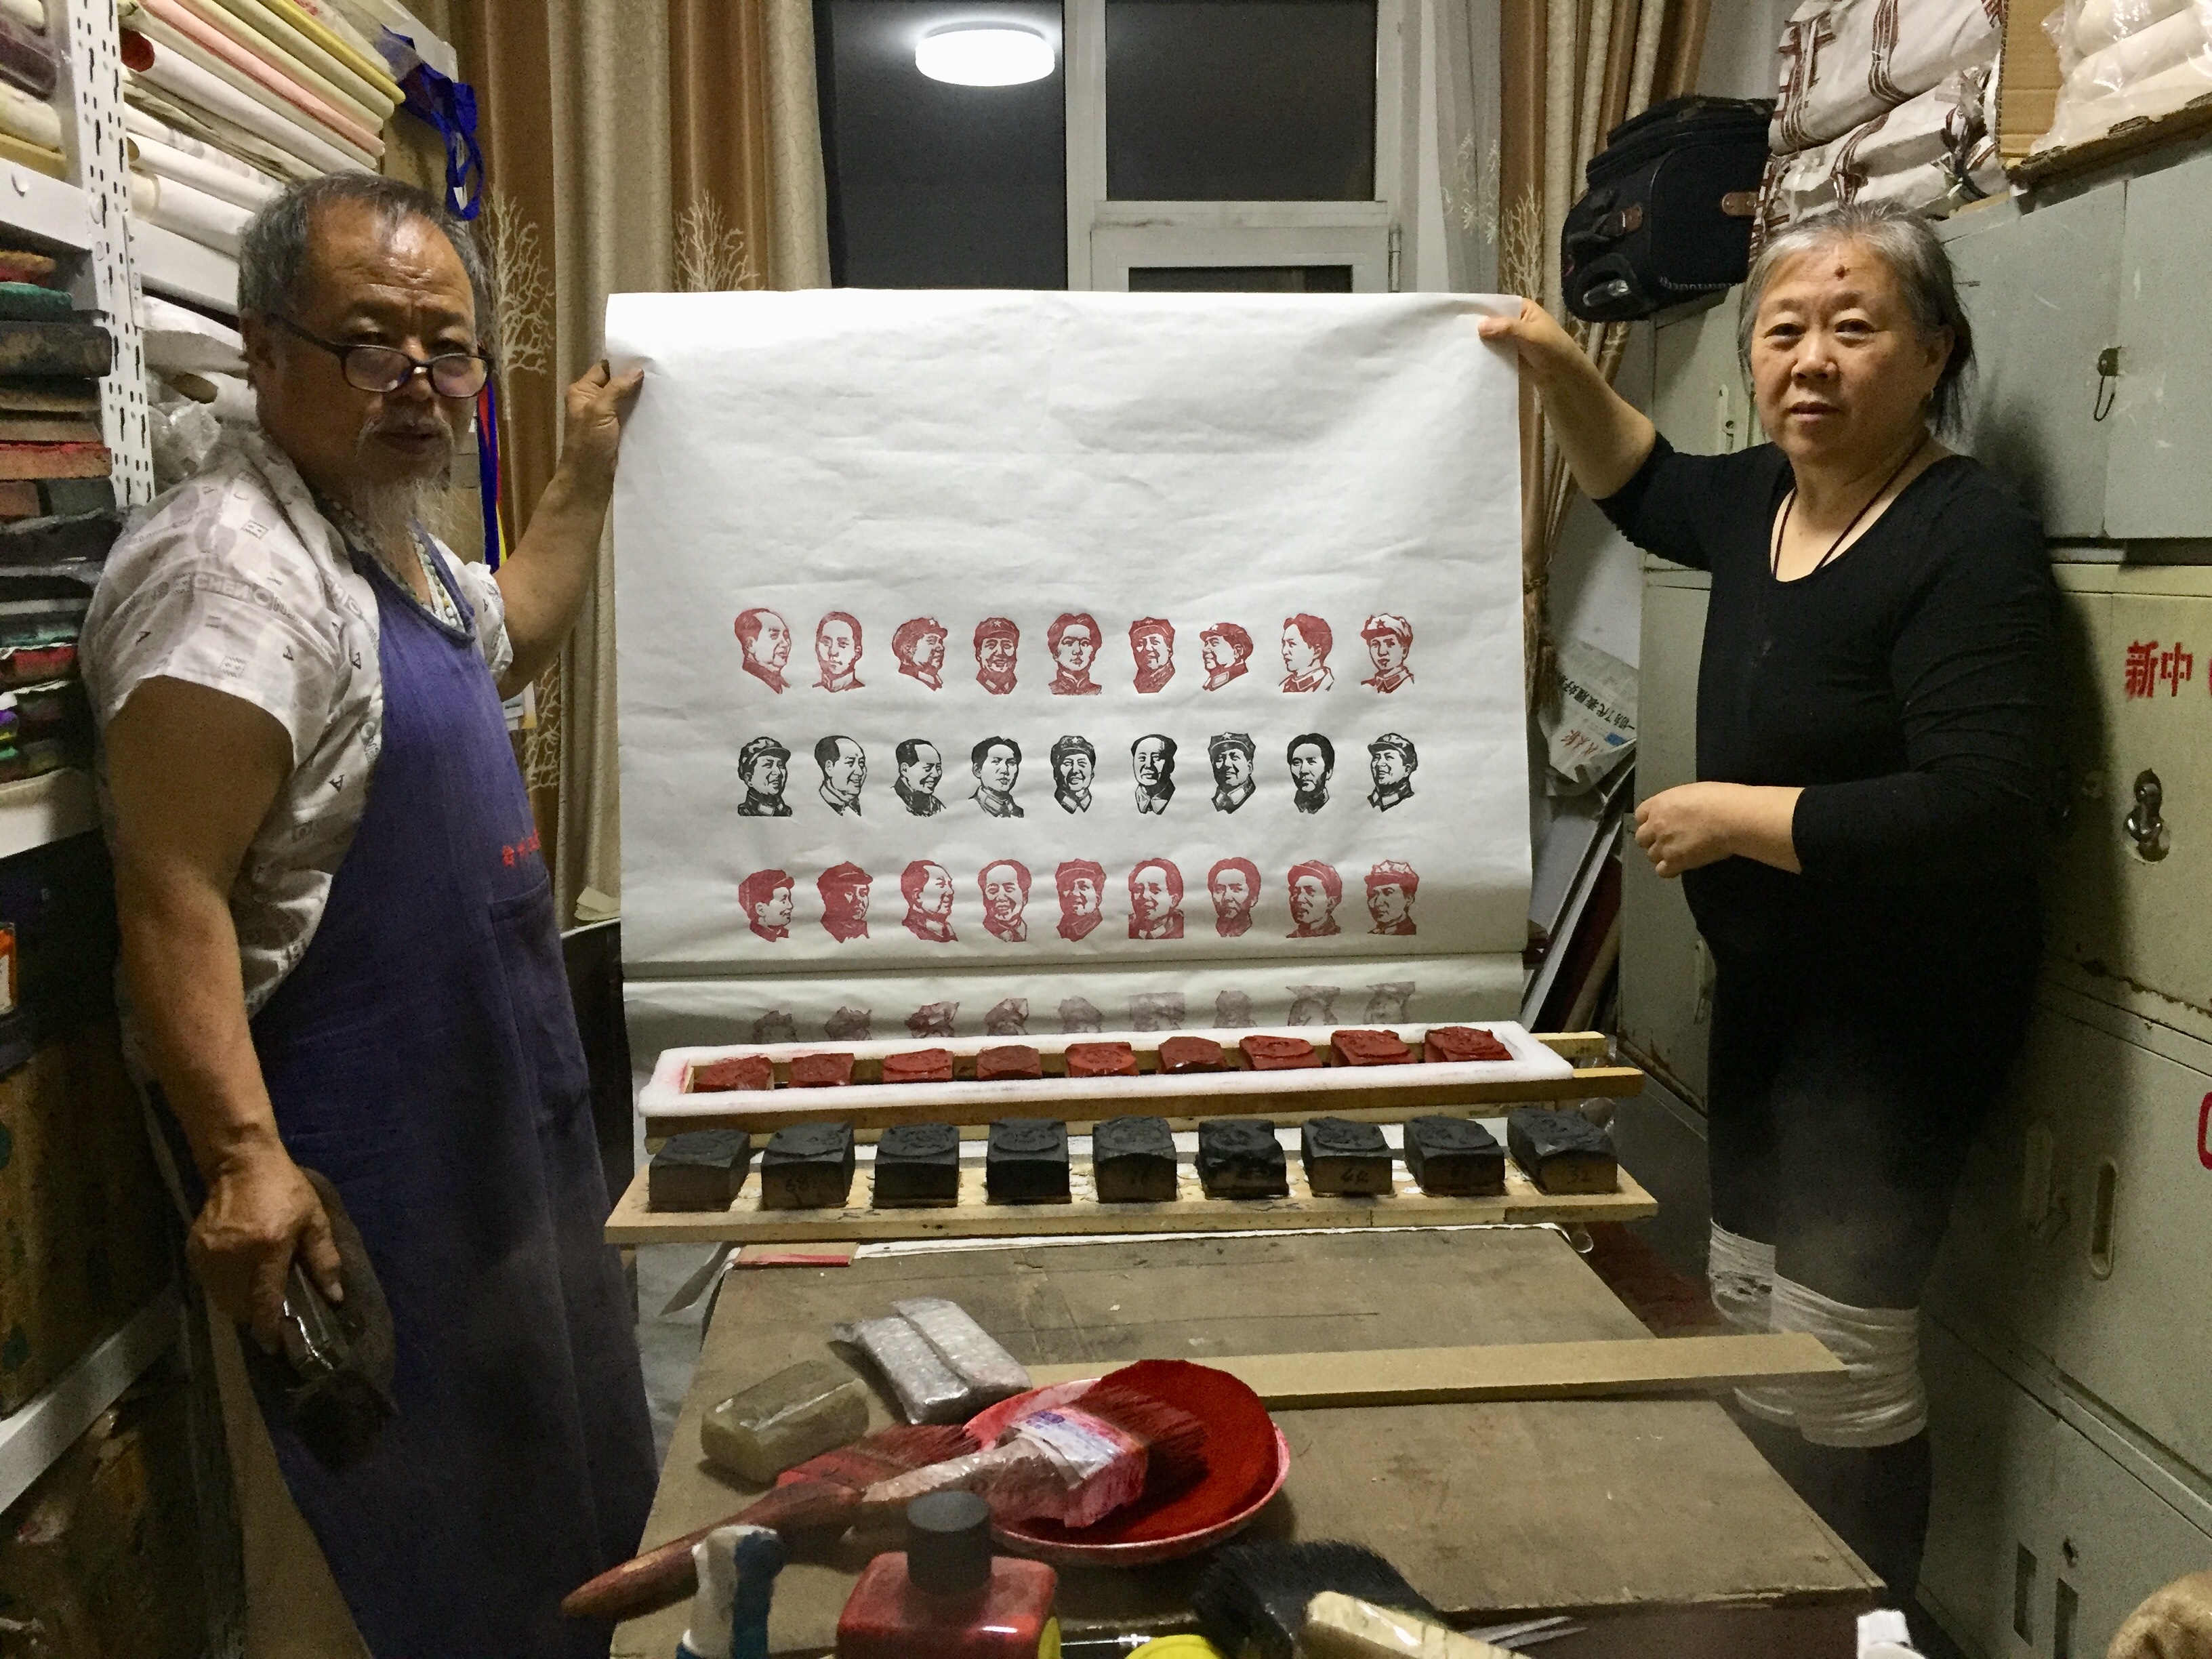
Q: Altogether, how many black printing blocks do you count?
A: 9